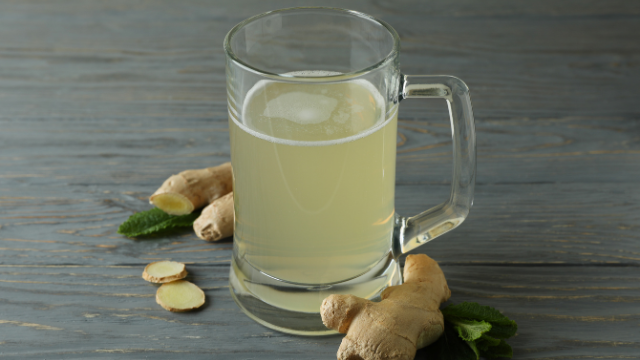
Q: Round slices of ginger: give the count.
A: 2